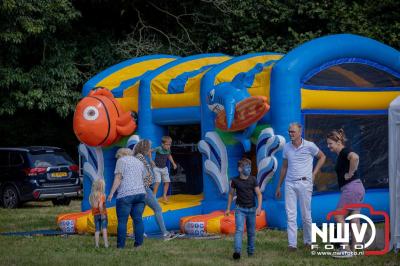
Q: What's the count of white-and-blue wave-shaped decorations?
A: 4